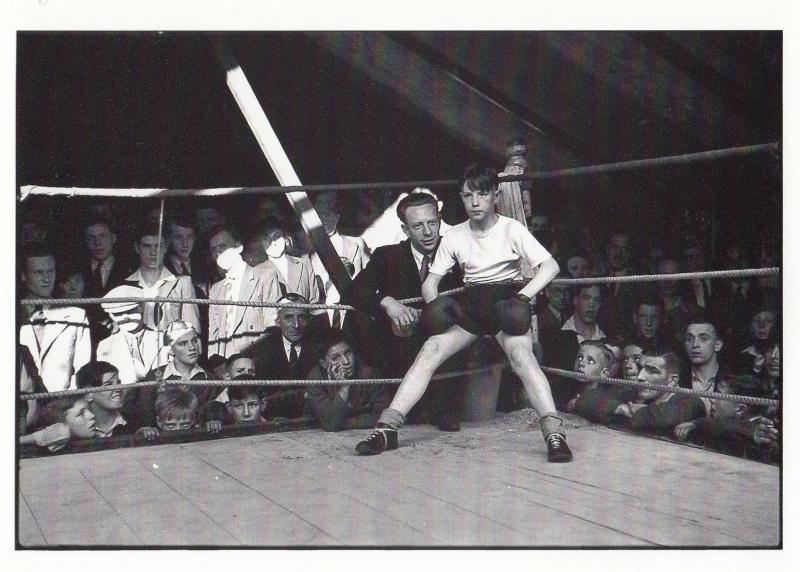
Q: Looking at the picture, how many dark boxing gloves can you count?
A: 2